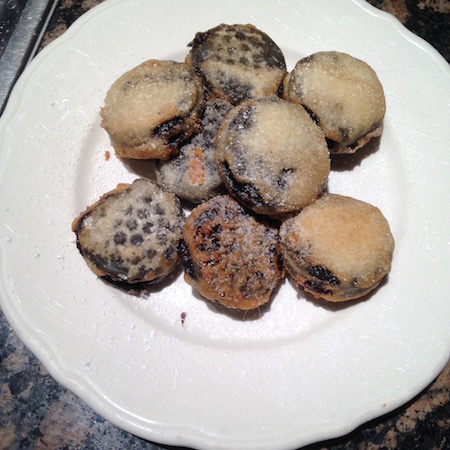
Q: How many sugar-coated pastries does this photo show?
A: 8